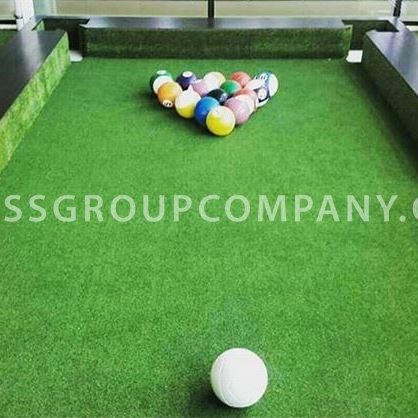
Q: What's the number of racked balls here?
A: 15